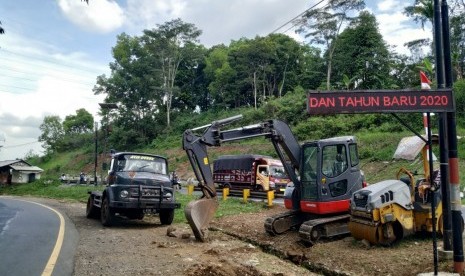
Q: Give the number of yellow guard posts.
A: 4